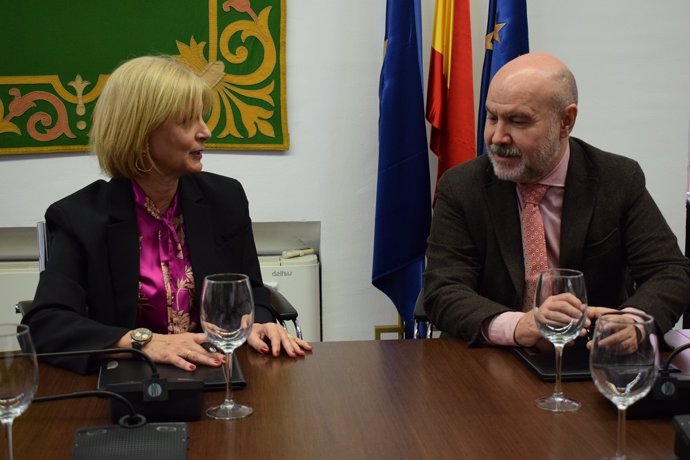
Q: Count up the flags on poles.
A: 3